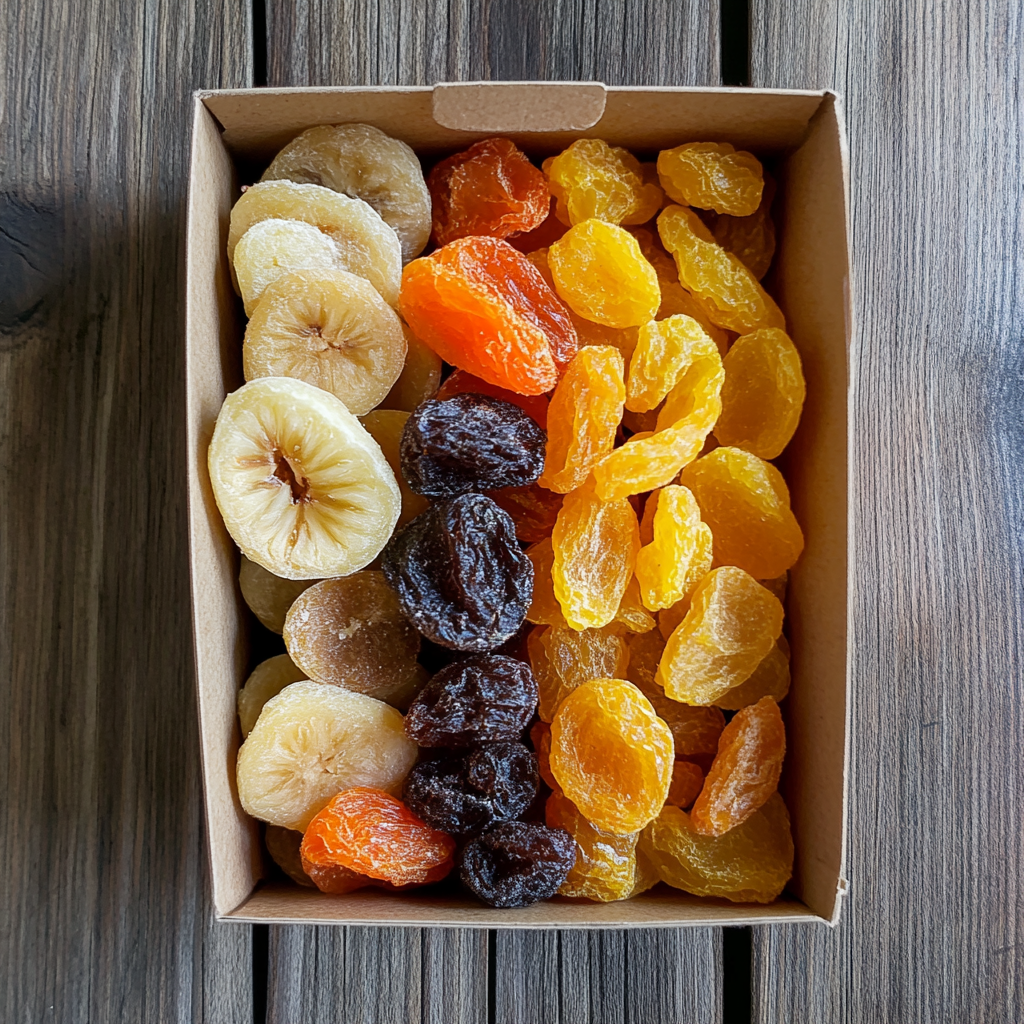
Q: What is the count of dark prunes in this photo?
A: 5